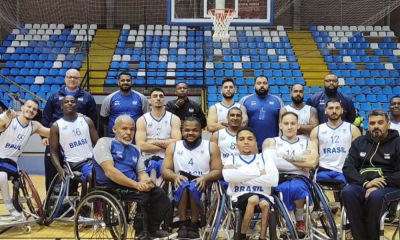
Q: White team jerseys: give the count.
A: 11